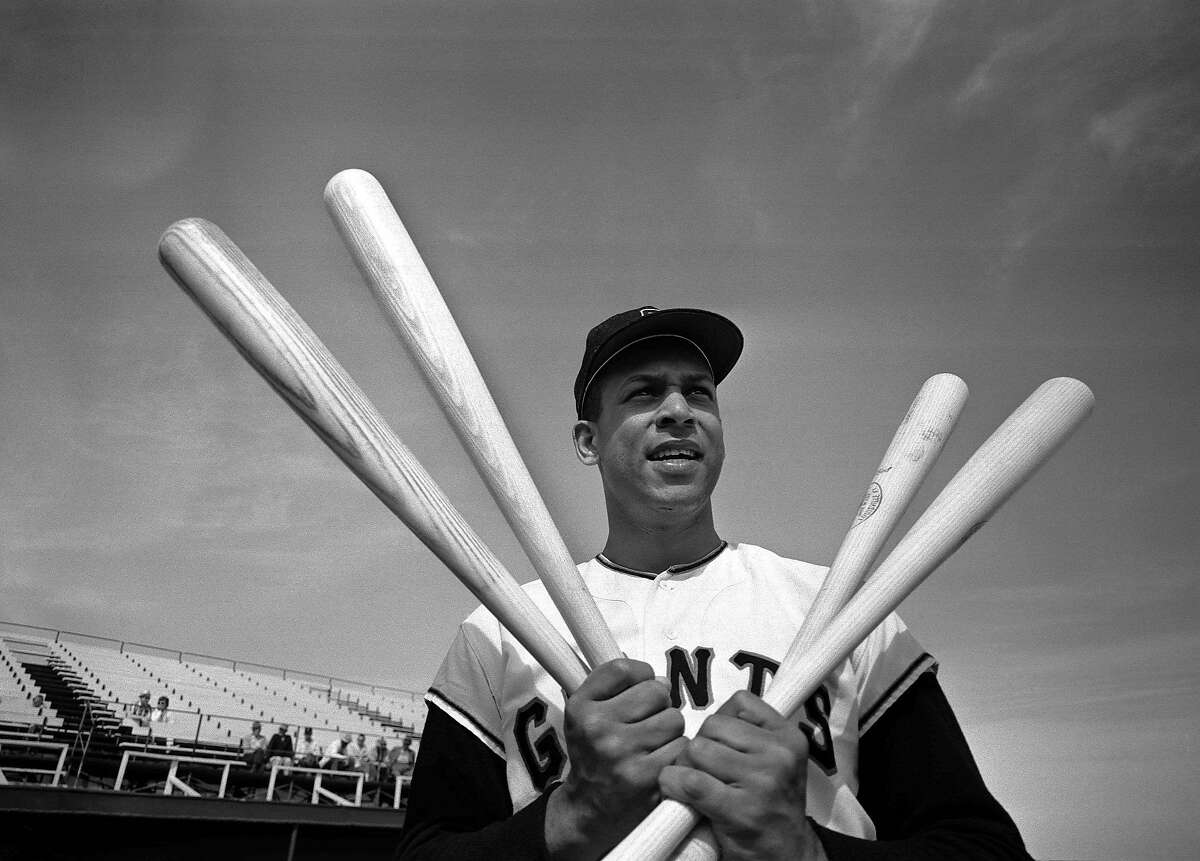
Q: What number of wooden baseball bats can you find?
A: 4